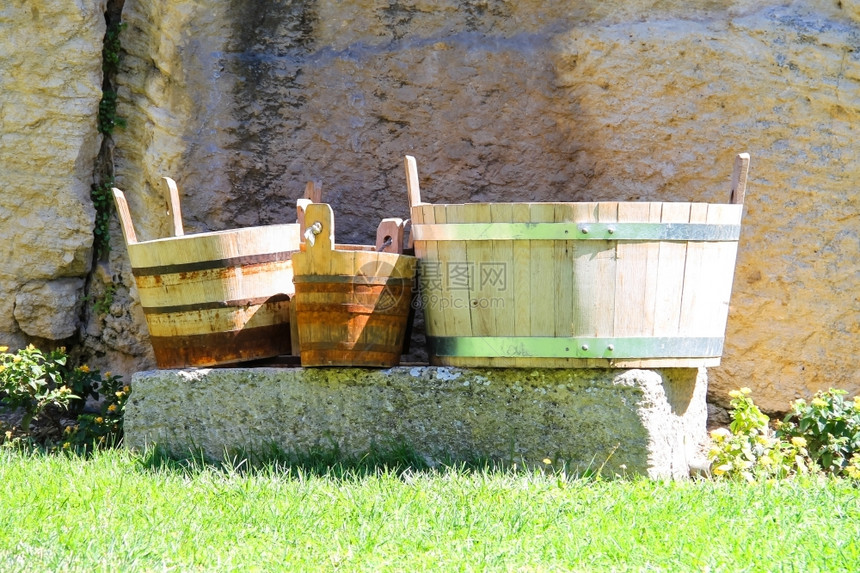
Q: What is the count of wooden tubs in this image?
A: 3